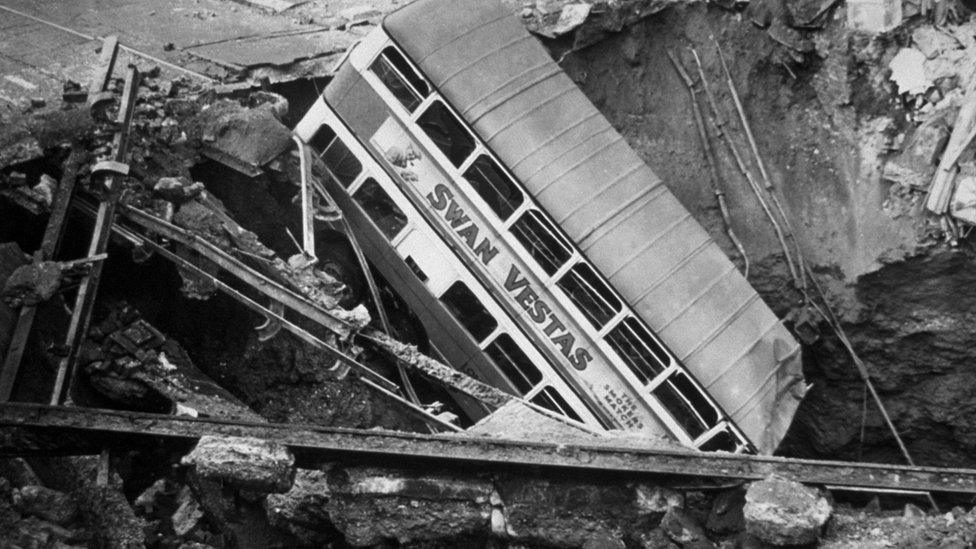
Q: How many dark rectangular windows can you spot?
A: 13